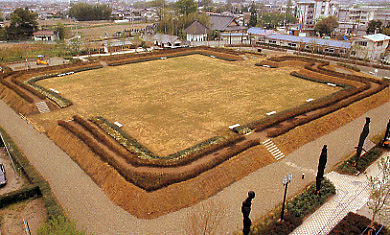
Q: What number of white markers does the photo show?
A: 11